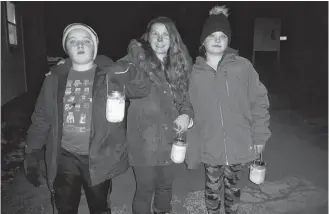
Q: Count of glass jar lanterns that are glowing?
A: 3